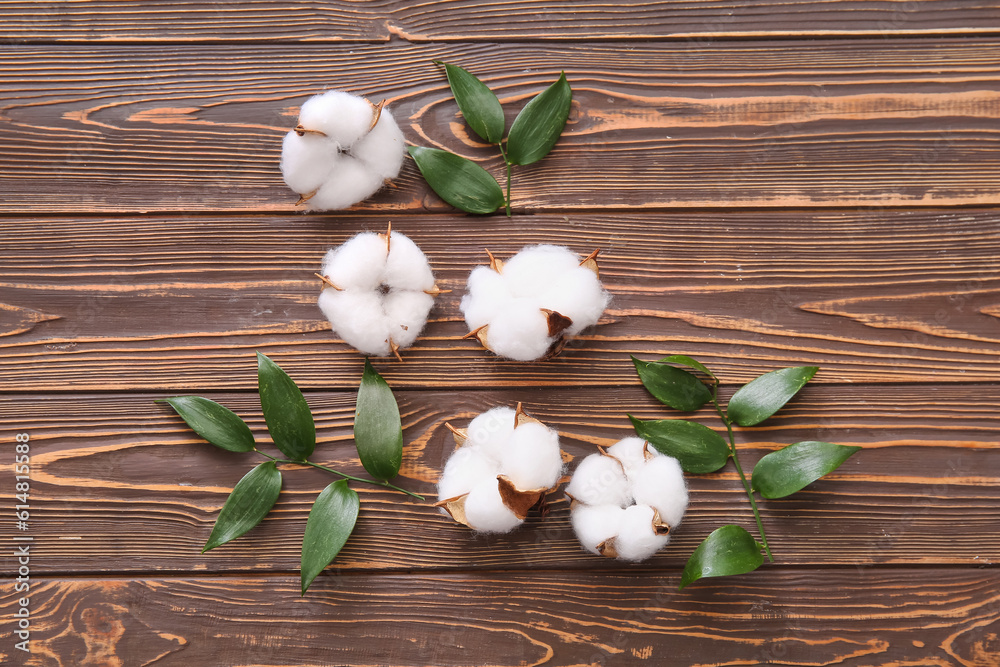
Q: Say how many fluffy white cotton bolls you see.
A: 5